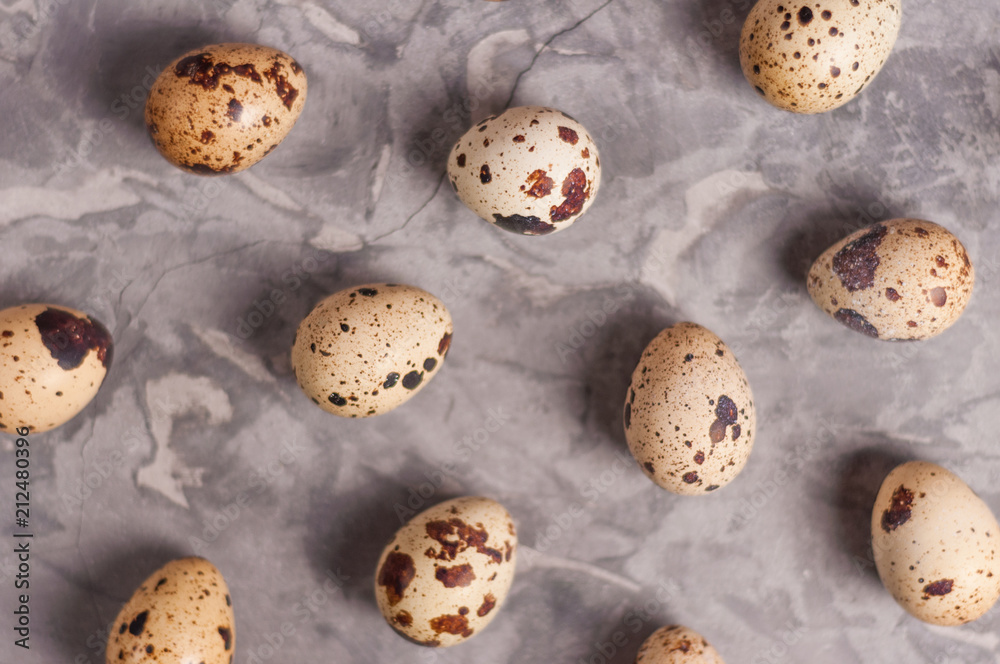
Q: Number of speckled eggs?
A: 11